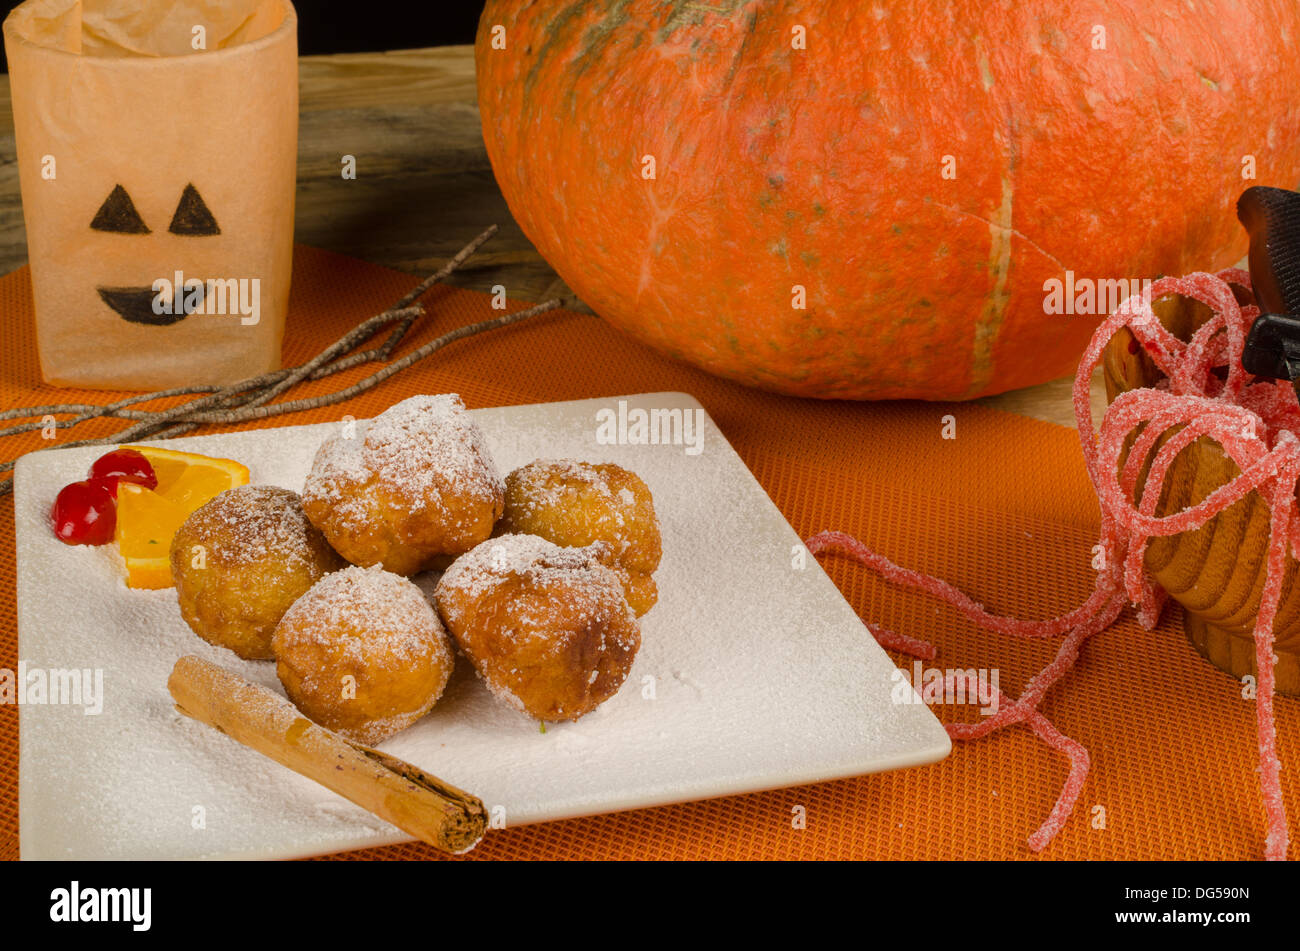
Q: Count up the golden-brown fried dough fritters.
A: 5